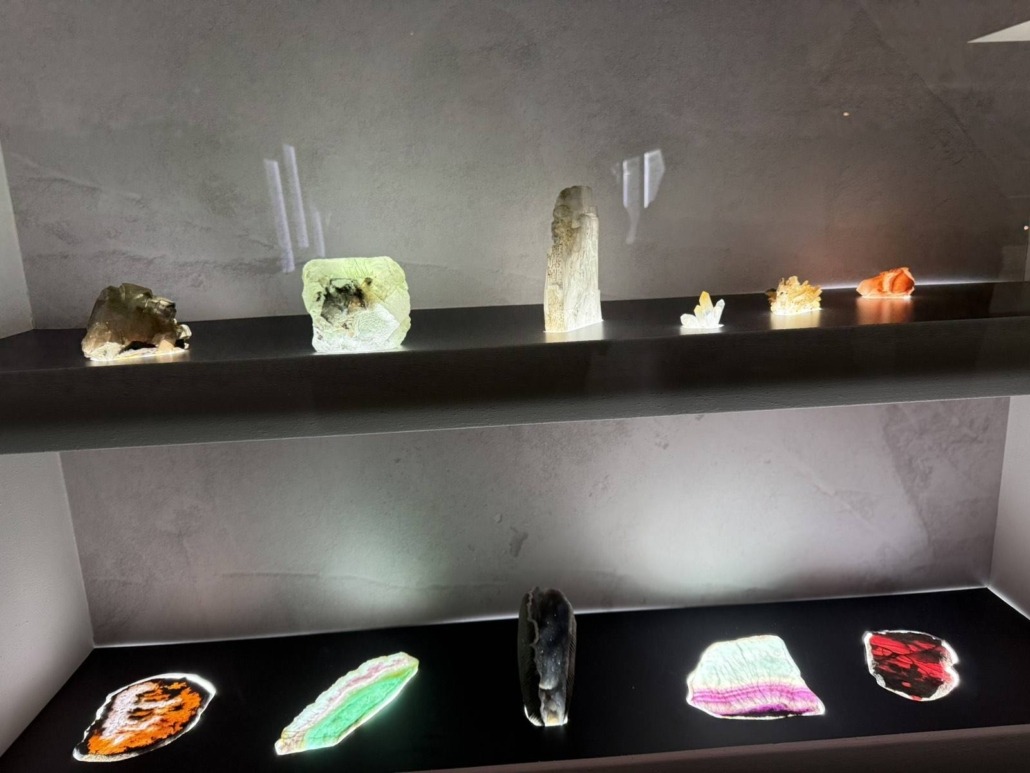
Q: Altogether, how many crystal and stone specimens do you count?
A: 11